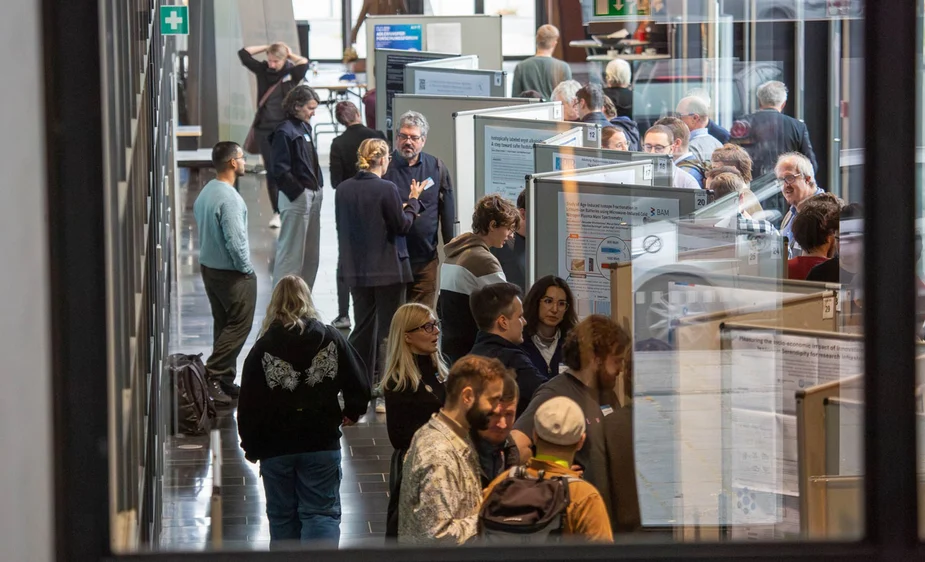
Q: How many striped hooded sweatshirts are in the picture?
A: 1